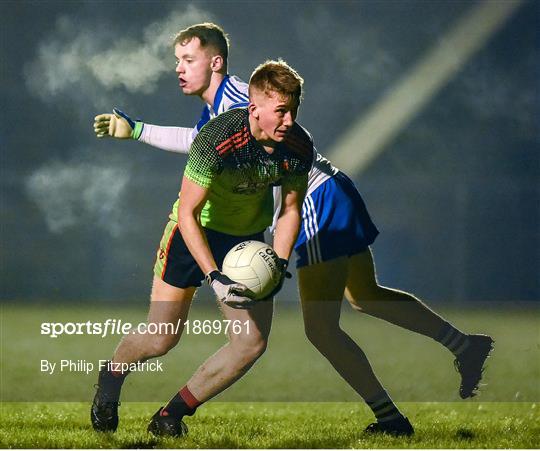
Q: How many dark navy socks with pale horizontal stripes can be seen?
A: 2